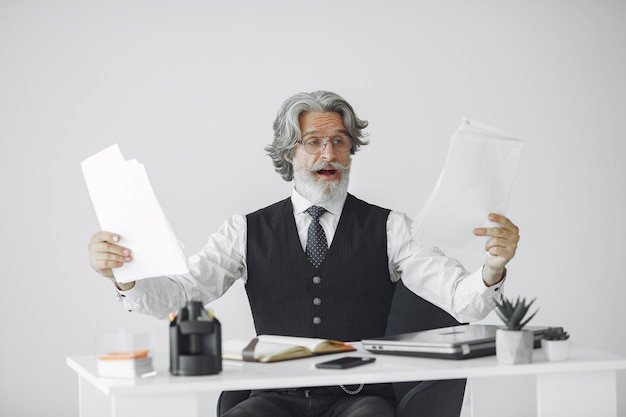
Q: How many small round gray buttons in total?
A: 3